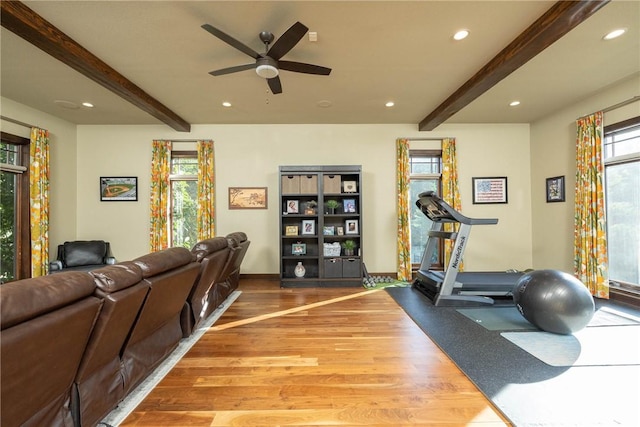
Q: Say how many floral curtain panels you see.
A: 6